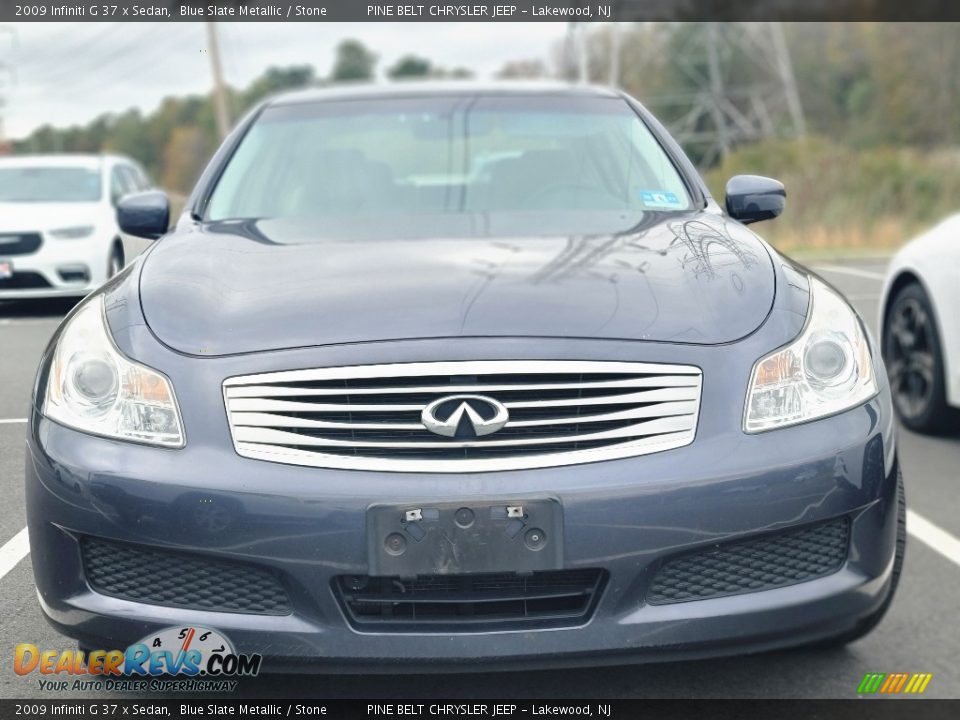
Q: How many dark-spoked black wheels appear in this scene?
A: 1